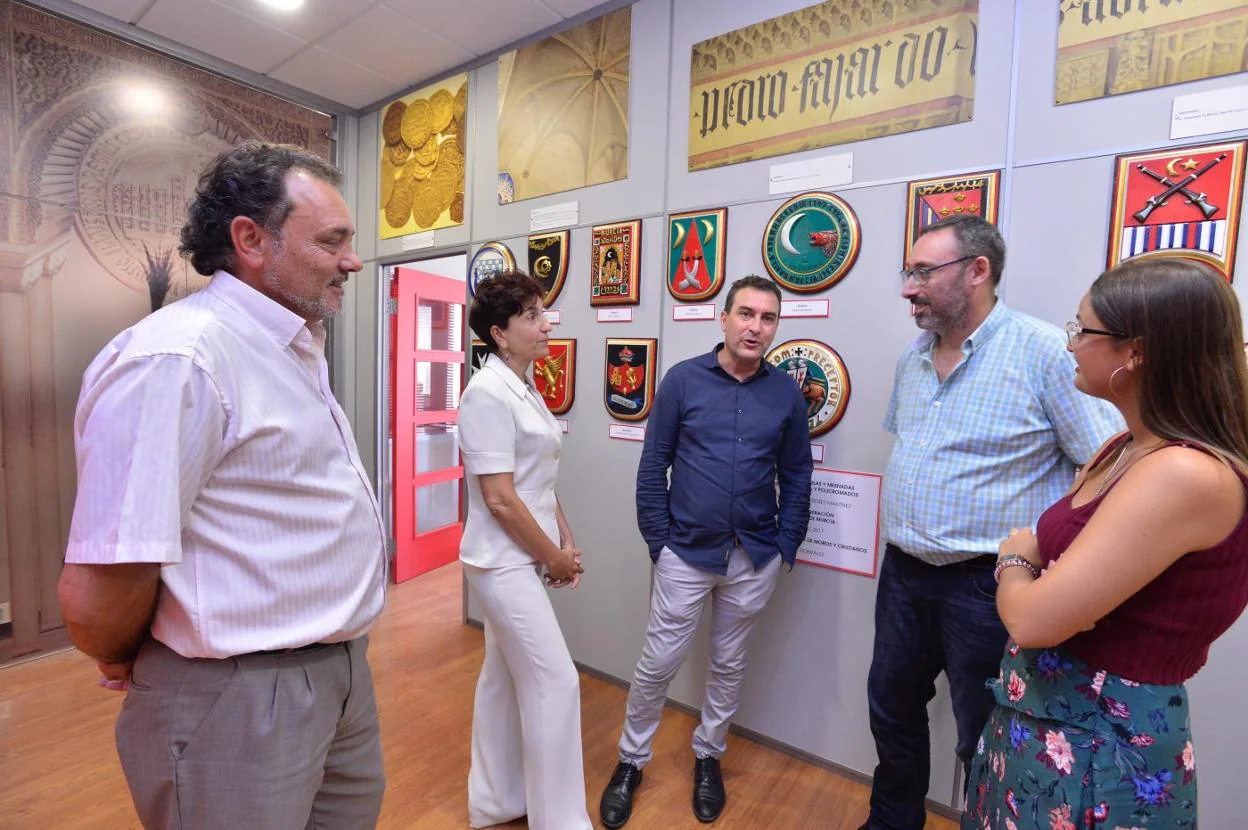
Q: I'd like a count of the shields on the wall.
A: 11